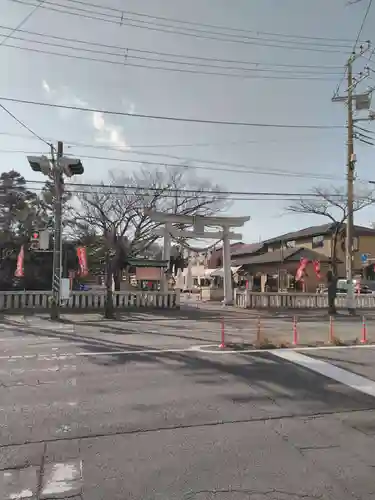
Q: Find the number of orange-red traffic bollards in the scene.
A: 5